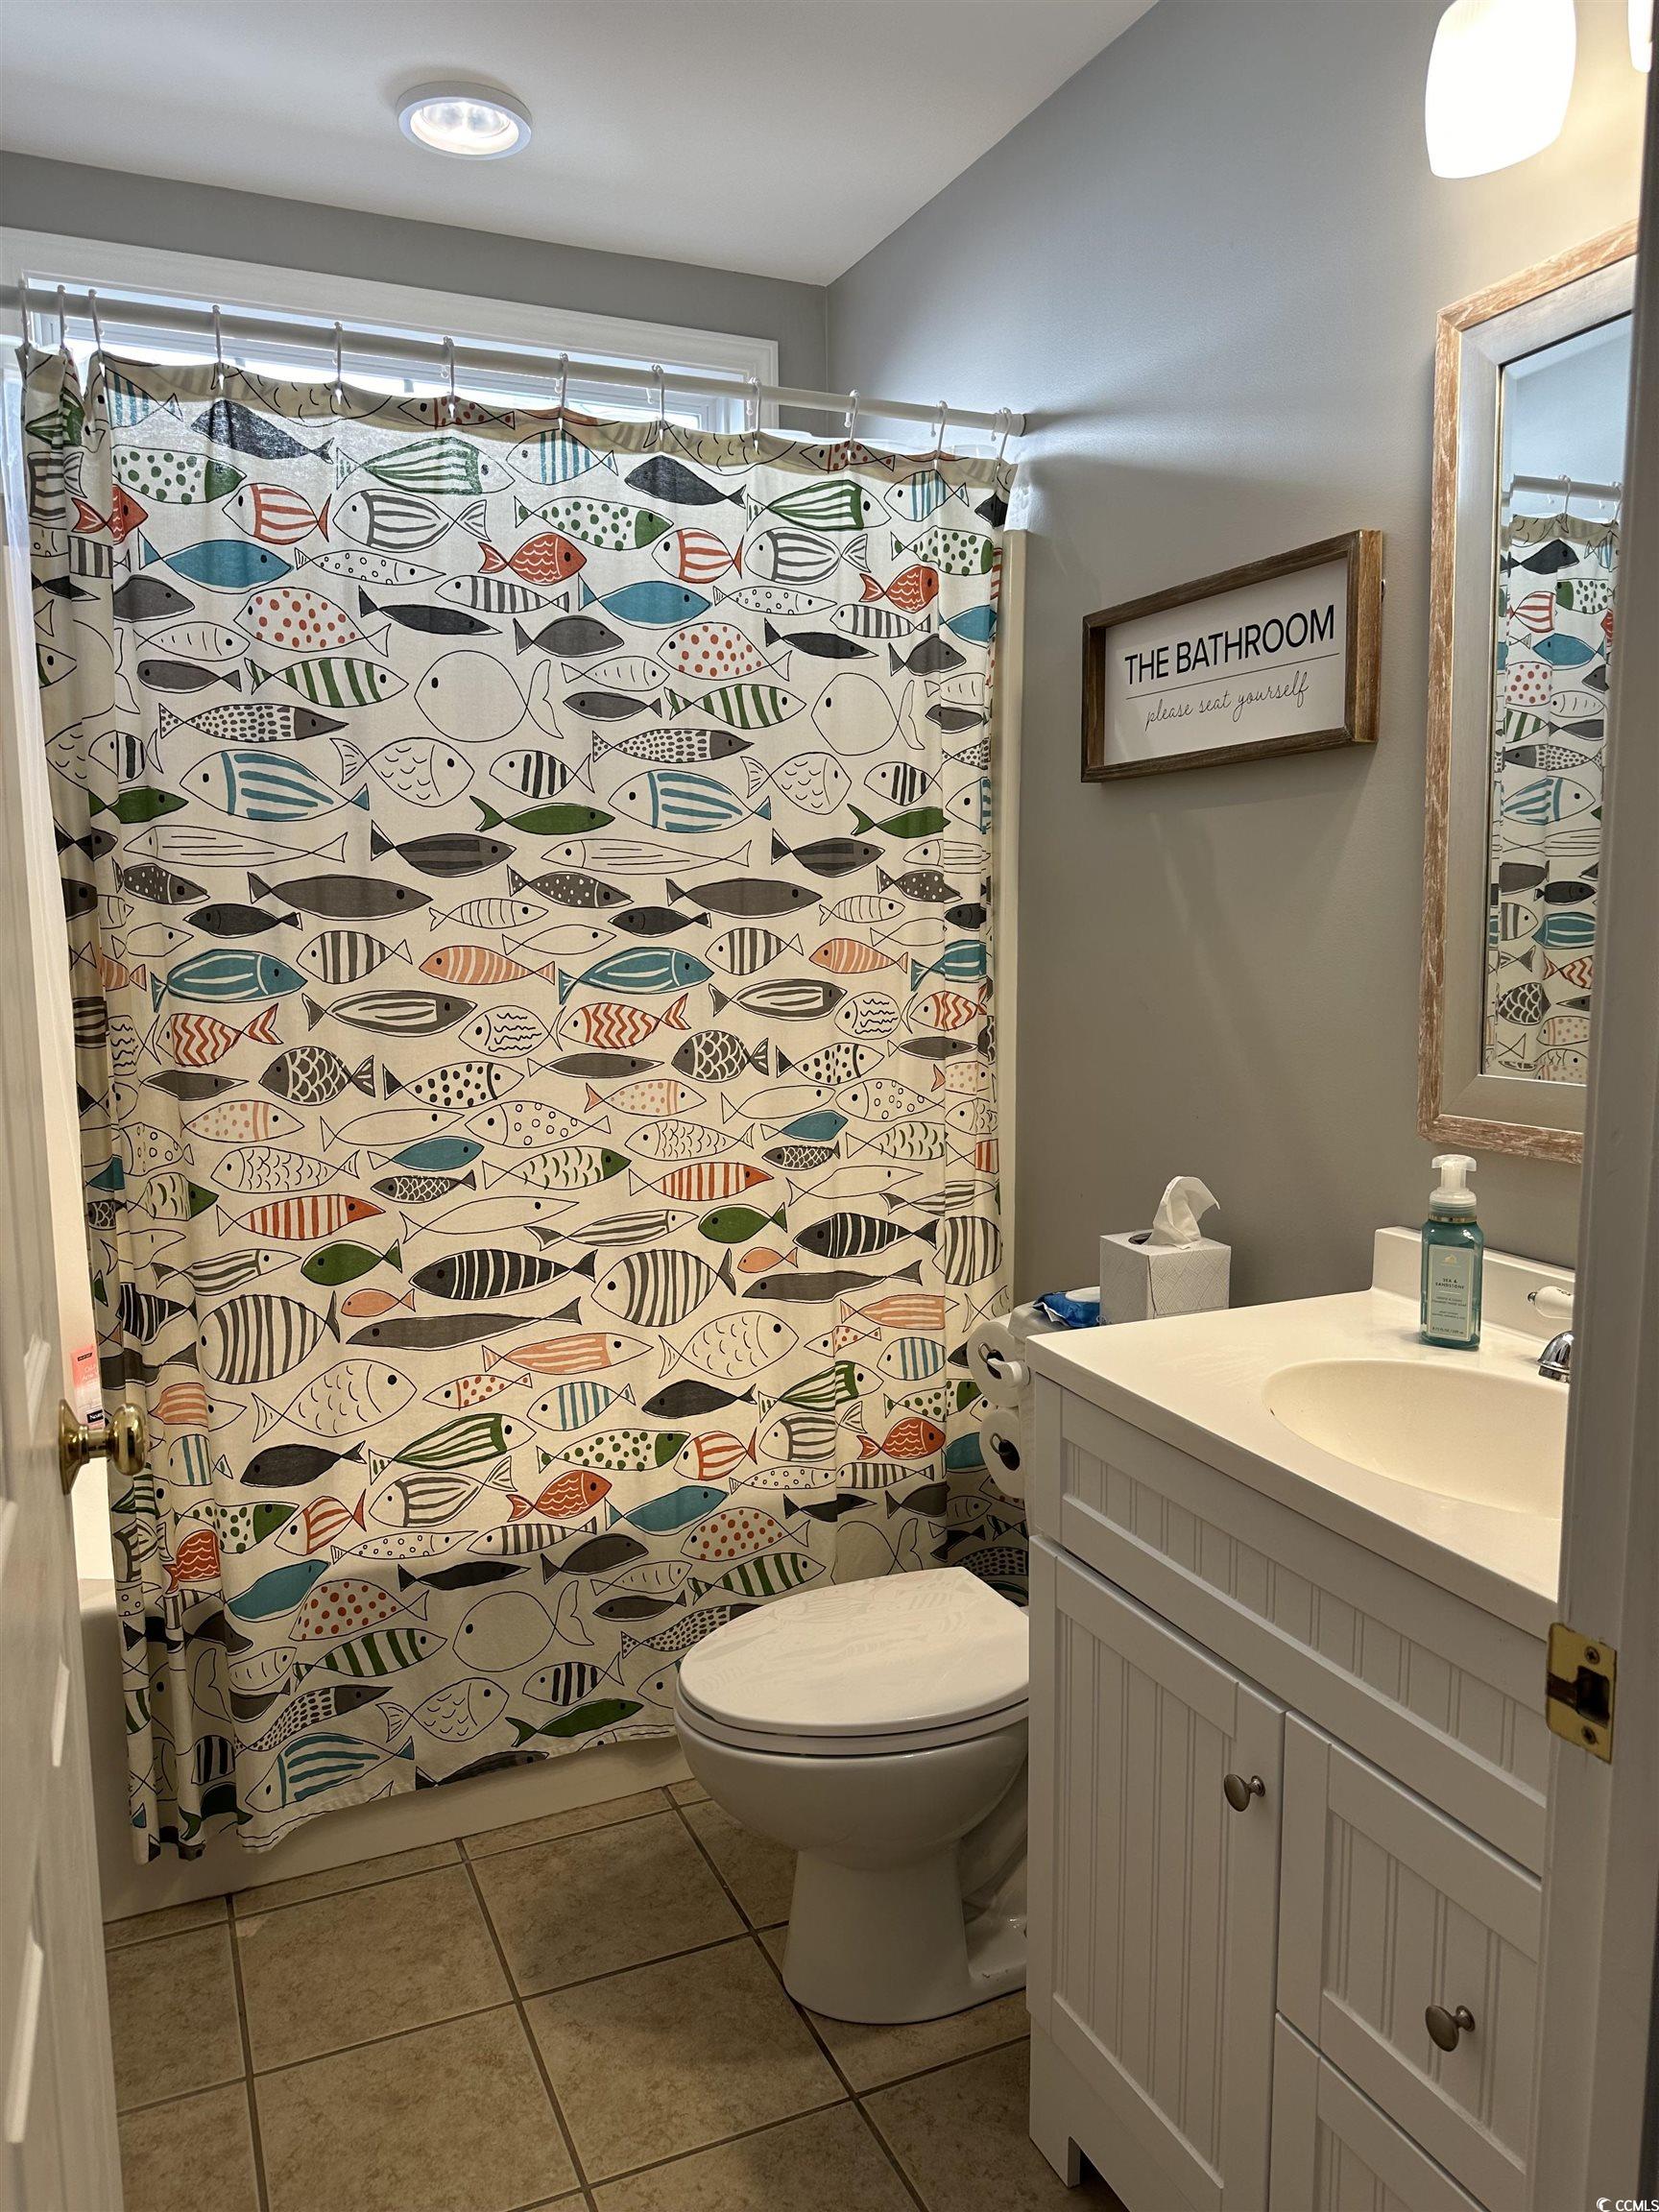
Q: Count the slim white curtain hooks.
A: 12